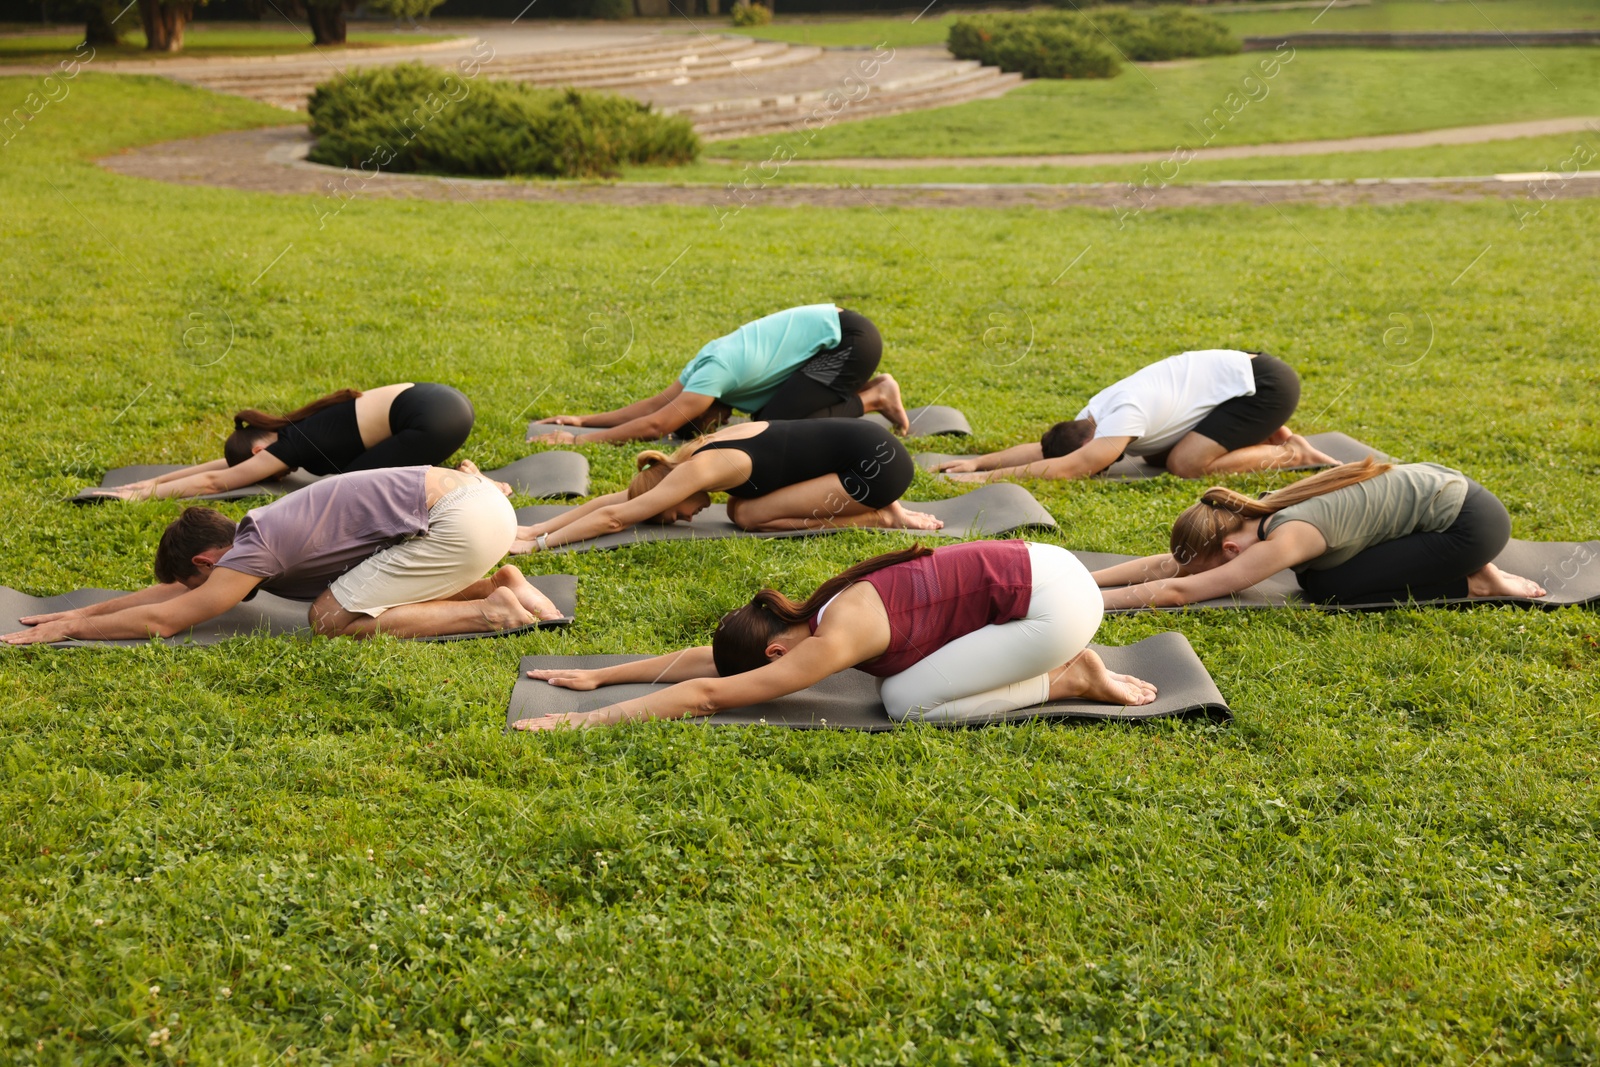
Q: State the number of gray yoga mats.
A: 7